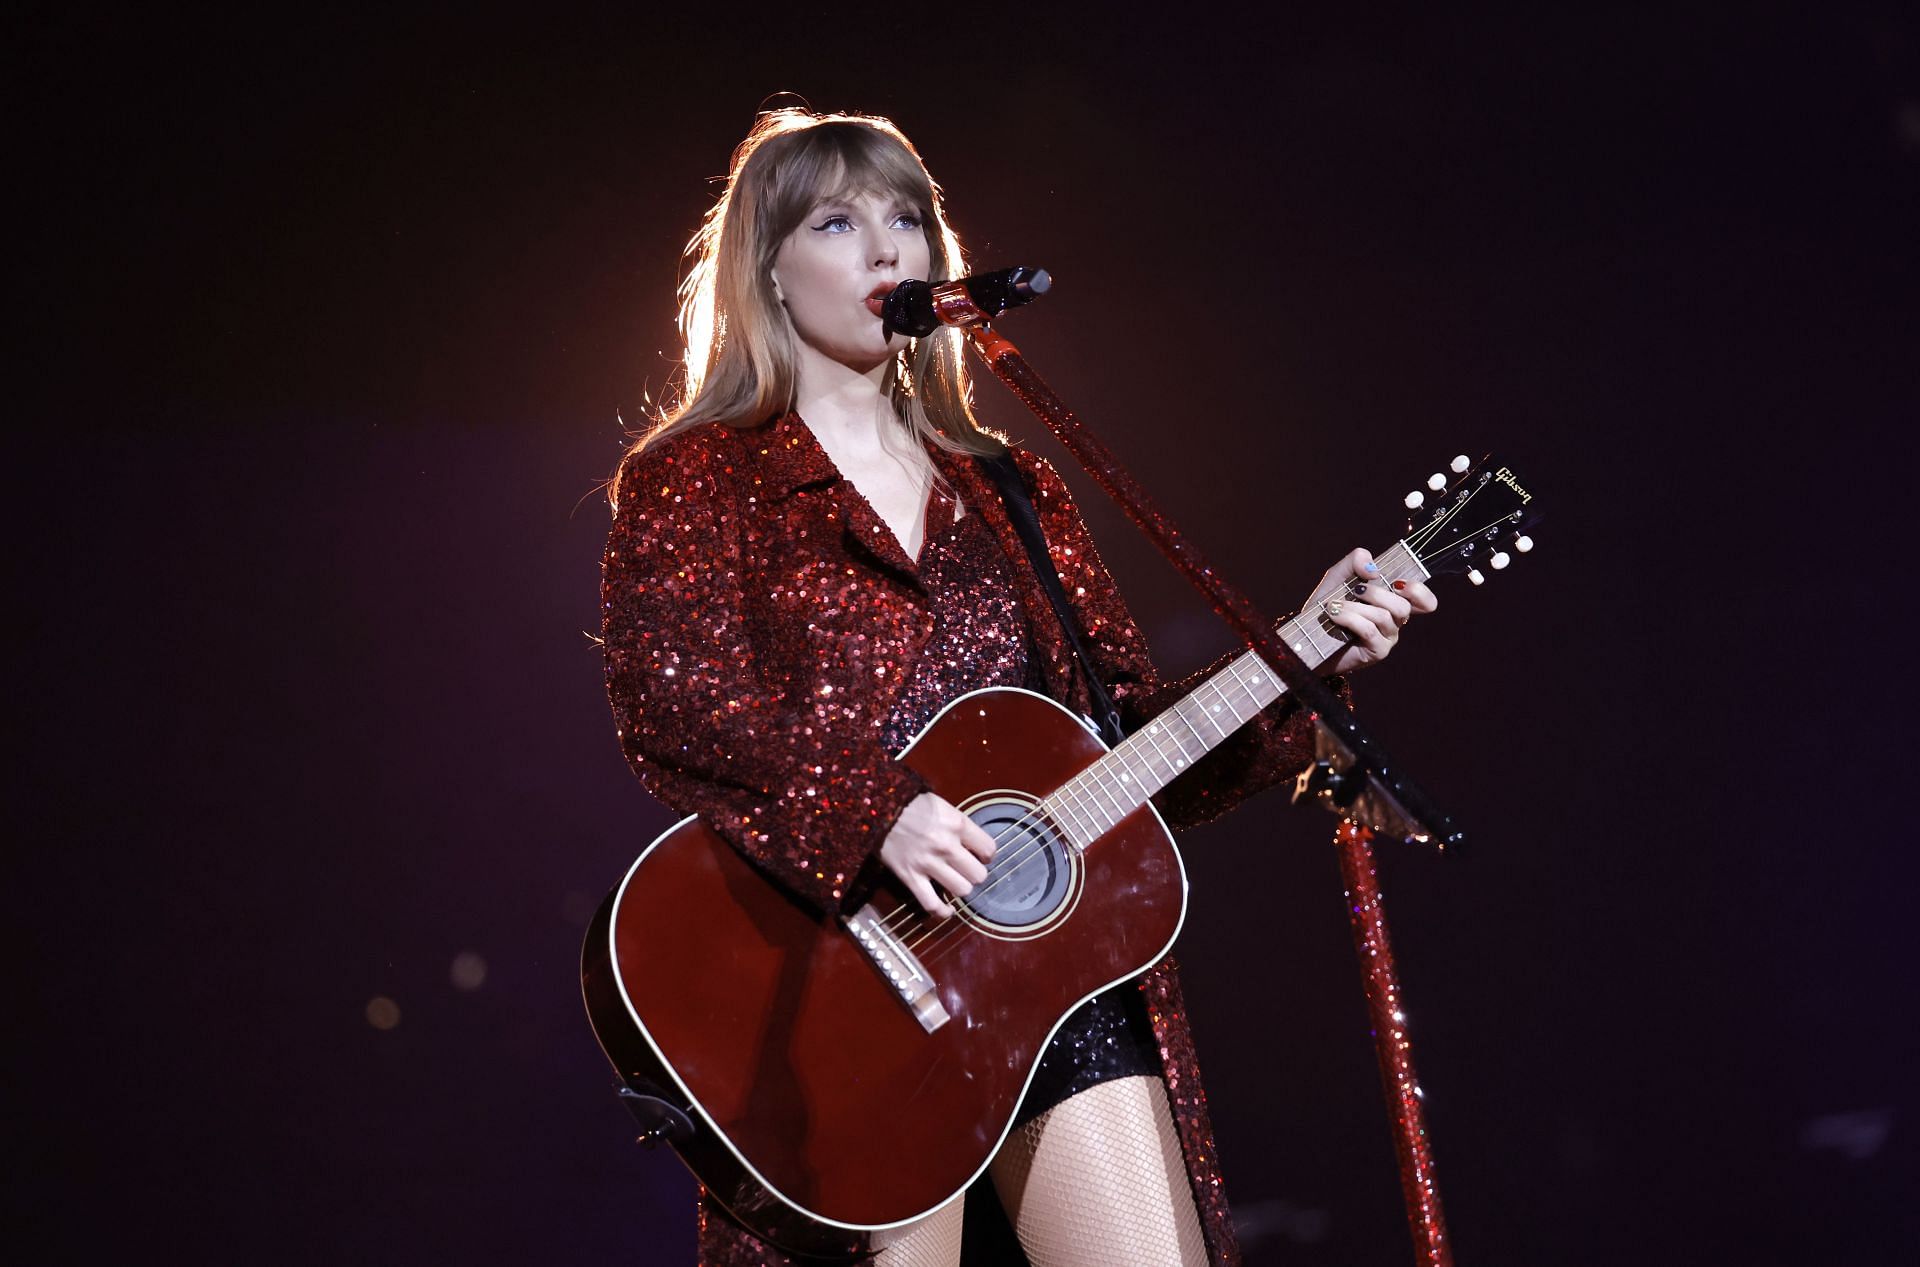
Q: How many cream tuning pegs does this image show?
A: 6